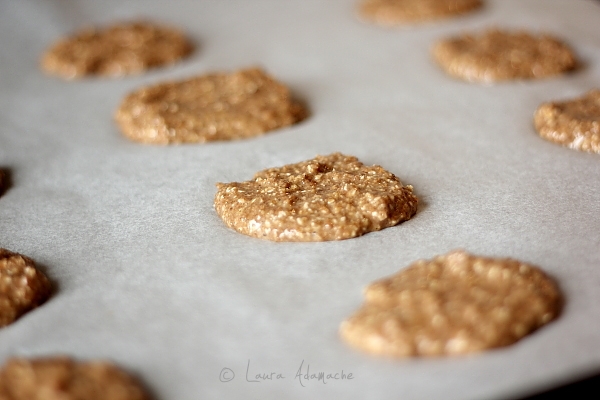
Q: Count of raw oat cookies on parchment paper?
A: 10